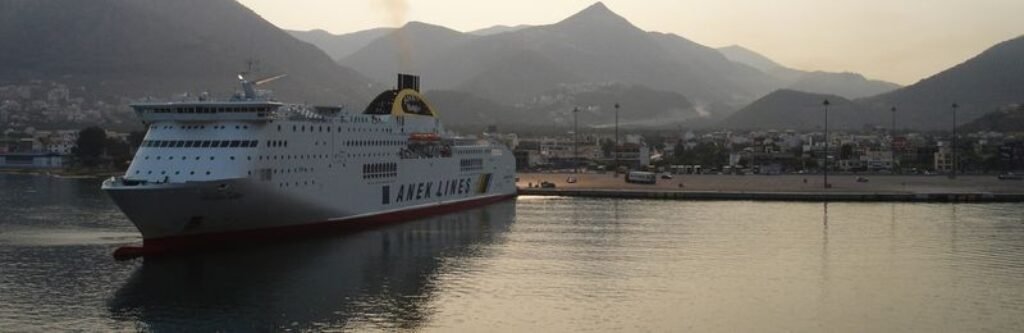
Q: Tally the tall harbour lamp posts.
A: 5